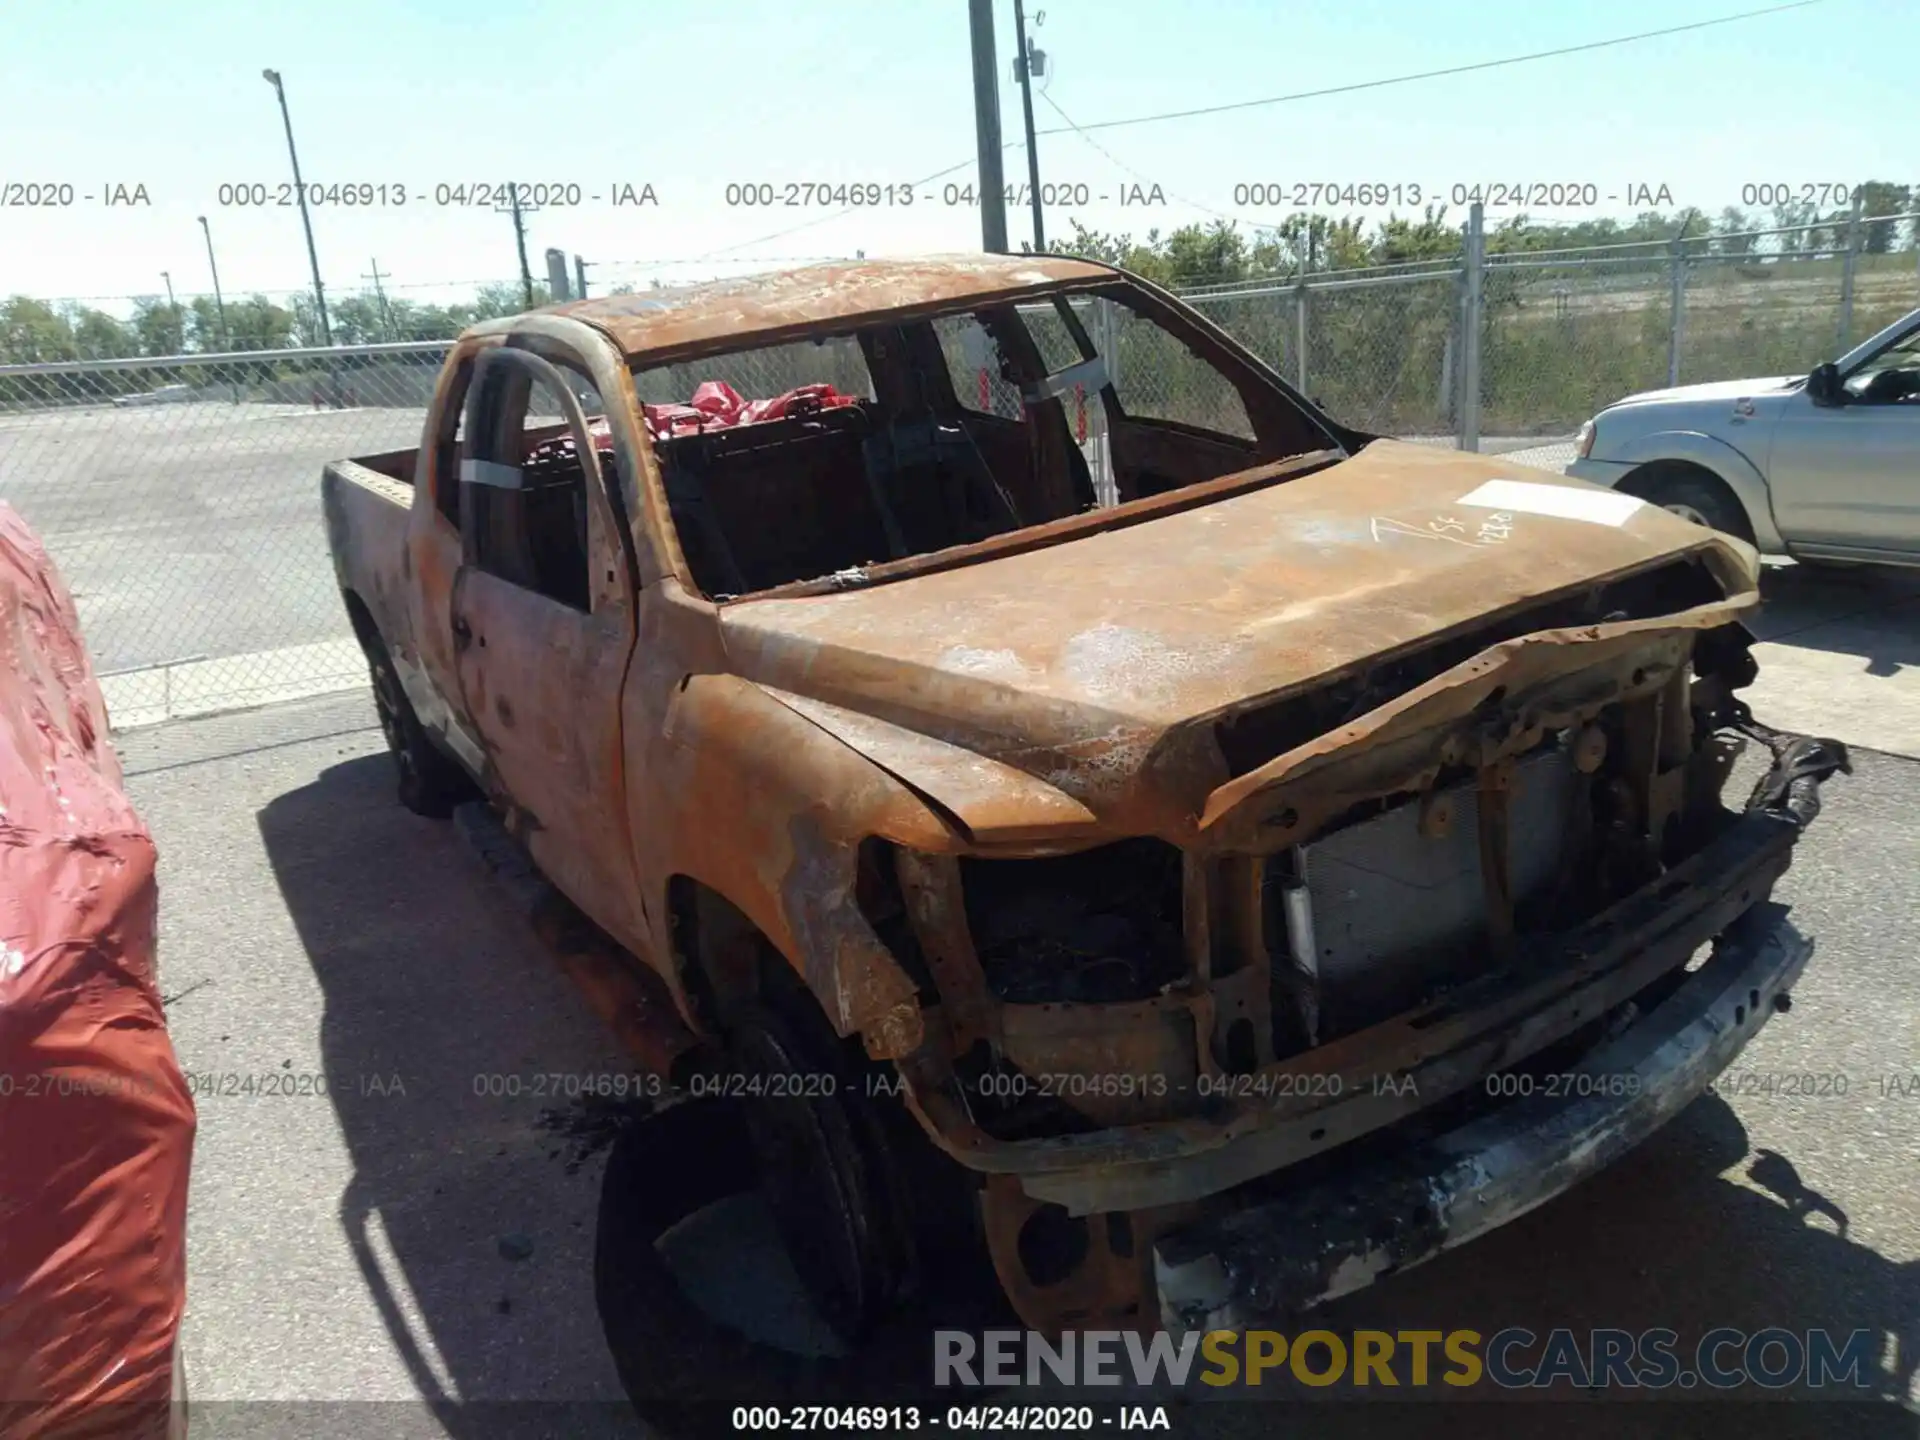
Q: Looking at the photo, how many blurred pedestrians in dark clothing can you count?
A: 0